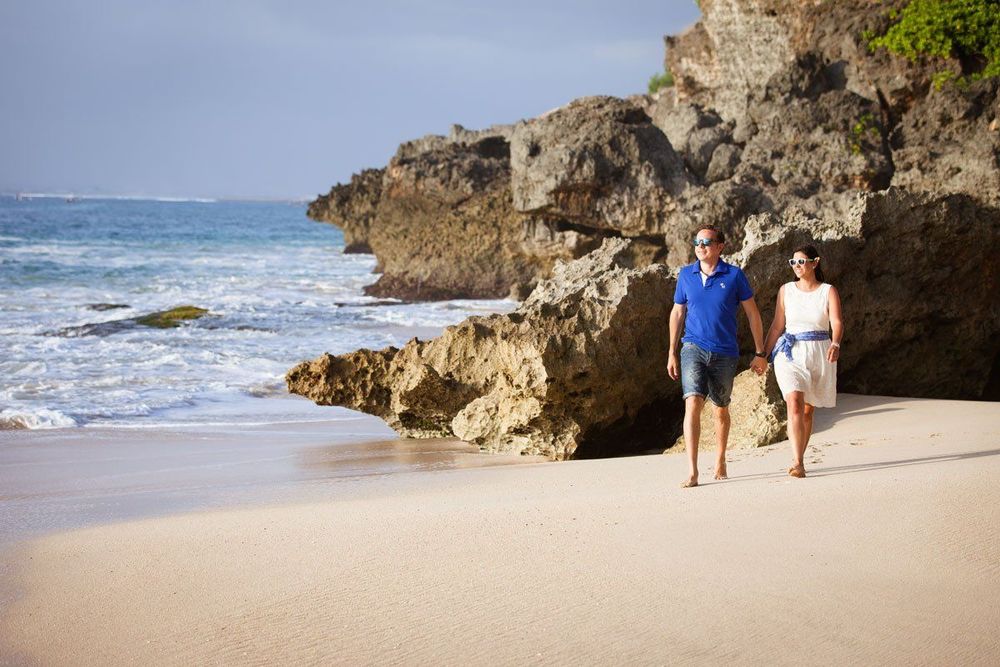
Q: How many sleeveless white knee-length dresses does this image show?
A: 1